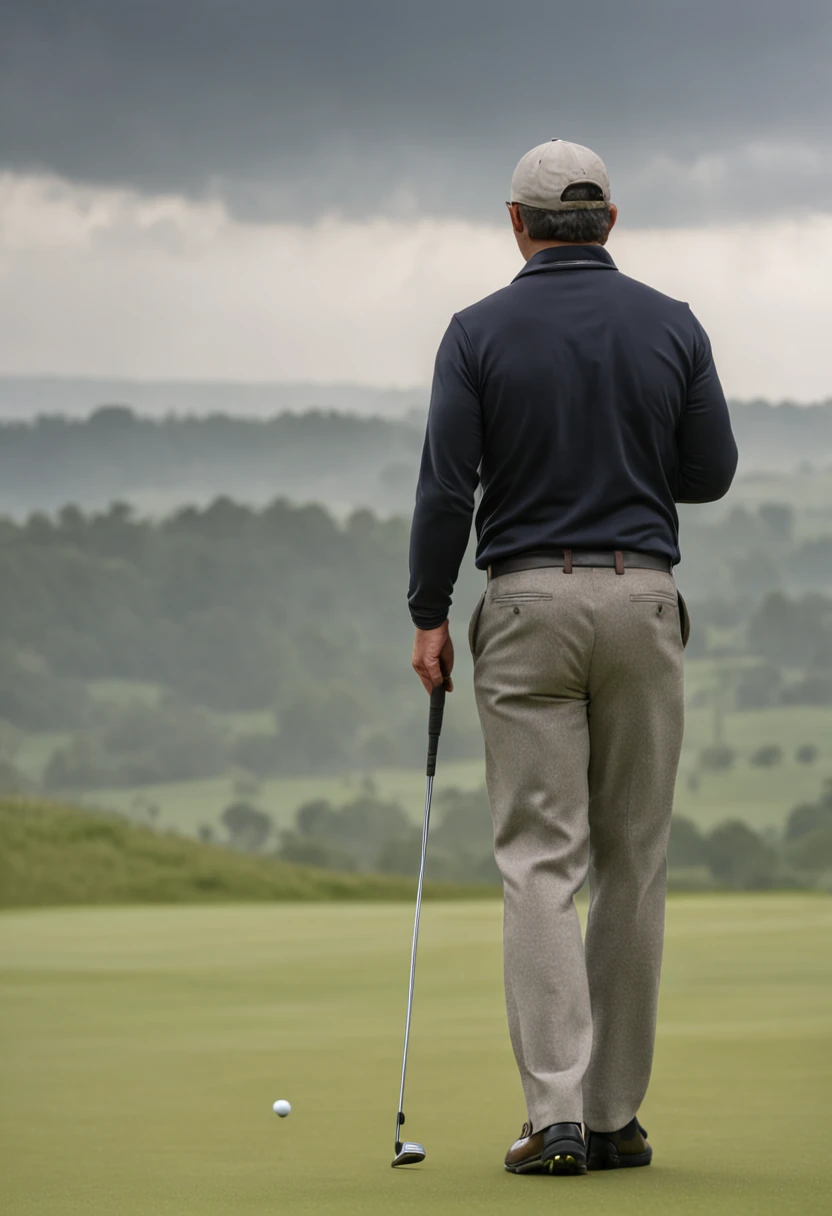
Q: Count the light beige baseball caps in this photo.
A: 1